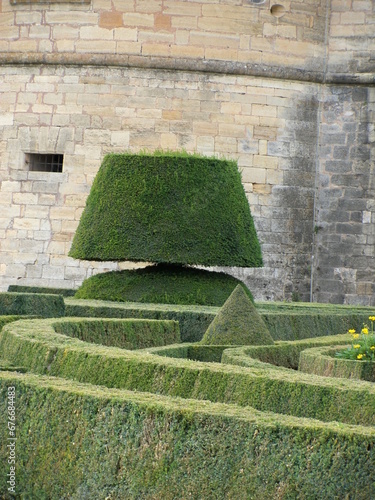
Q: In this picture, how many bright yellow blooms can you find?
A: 7